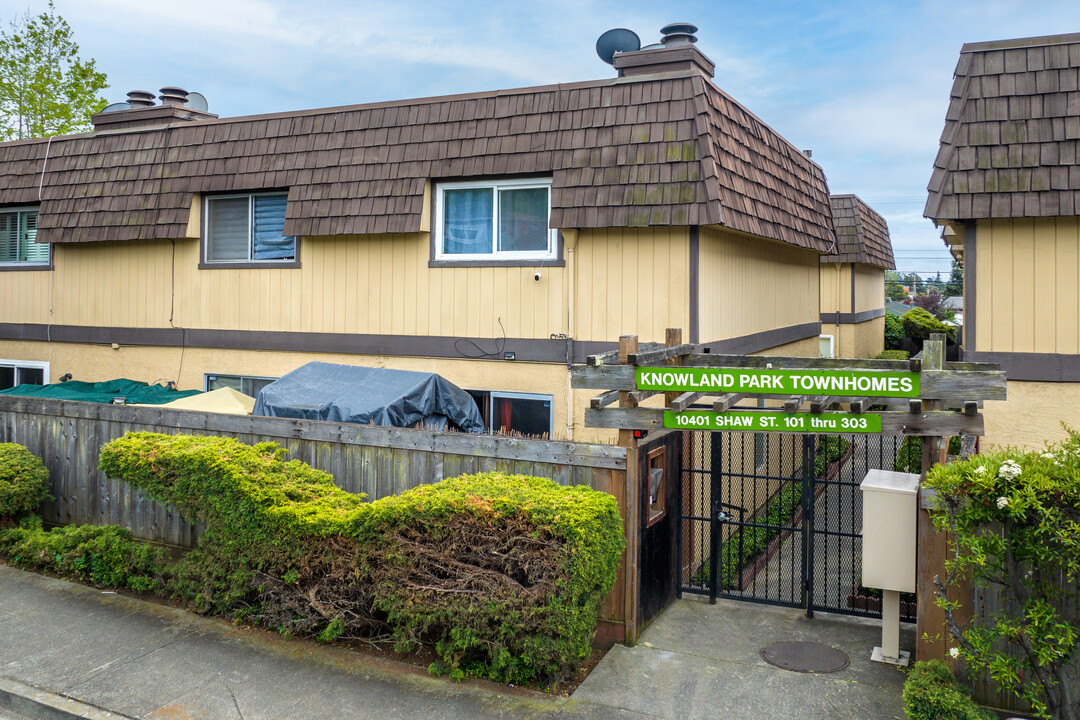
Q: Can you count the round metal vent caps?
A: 3